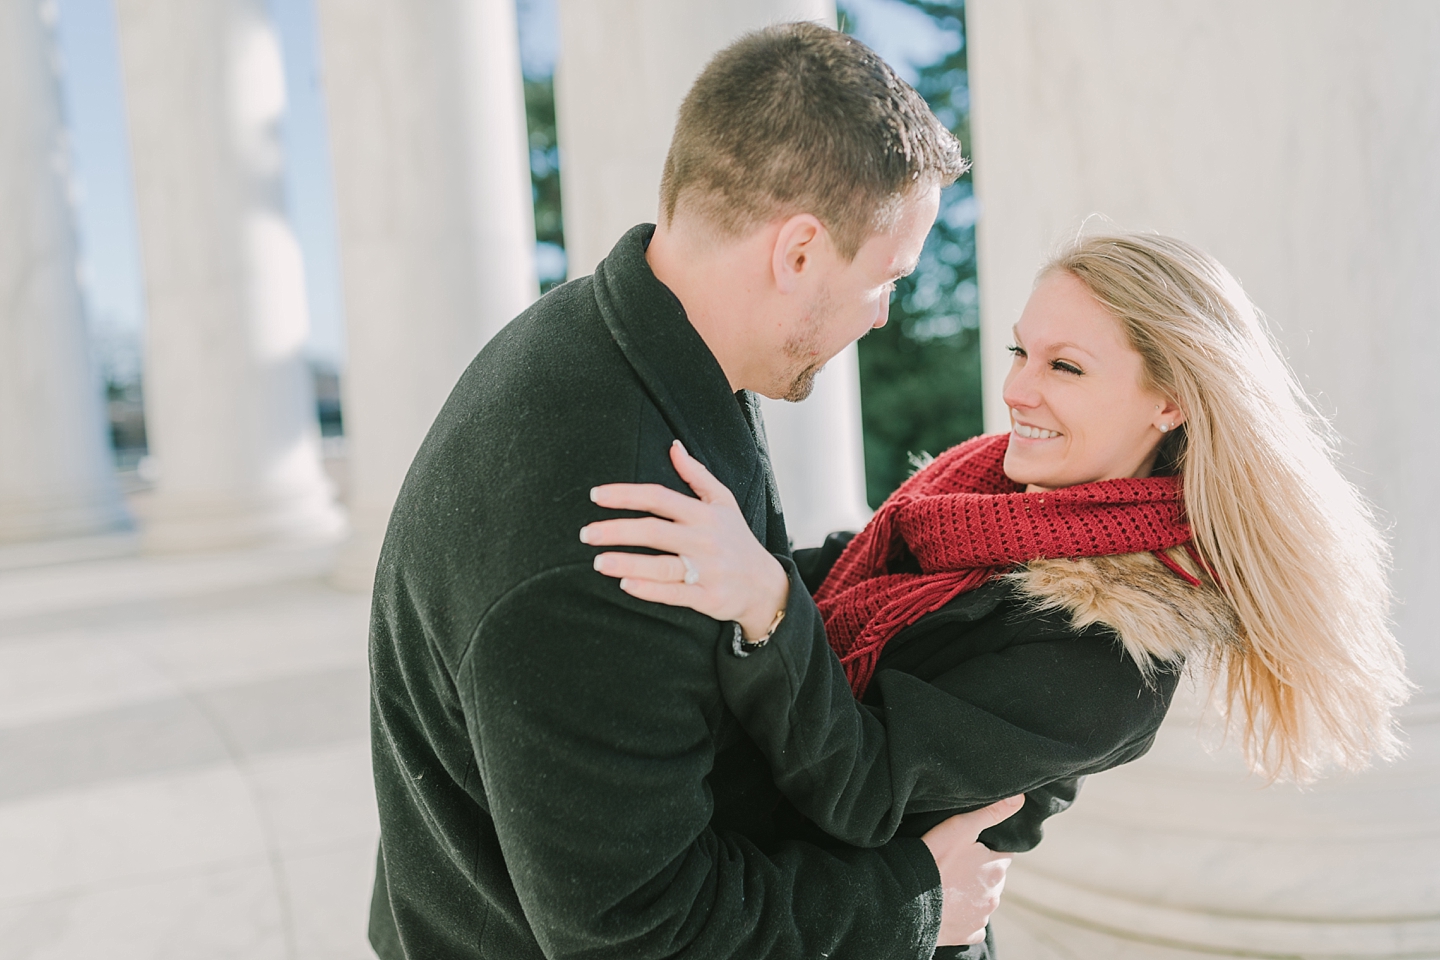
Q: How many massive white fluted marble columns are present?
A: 5